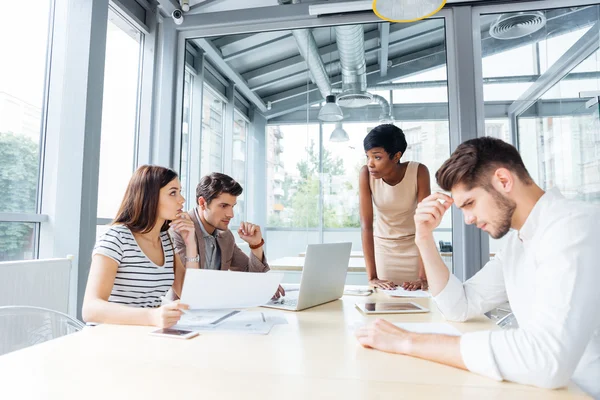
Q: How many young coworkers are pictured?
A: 4